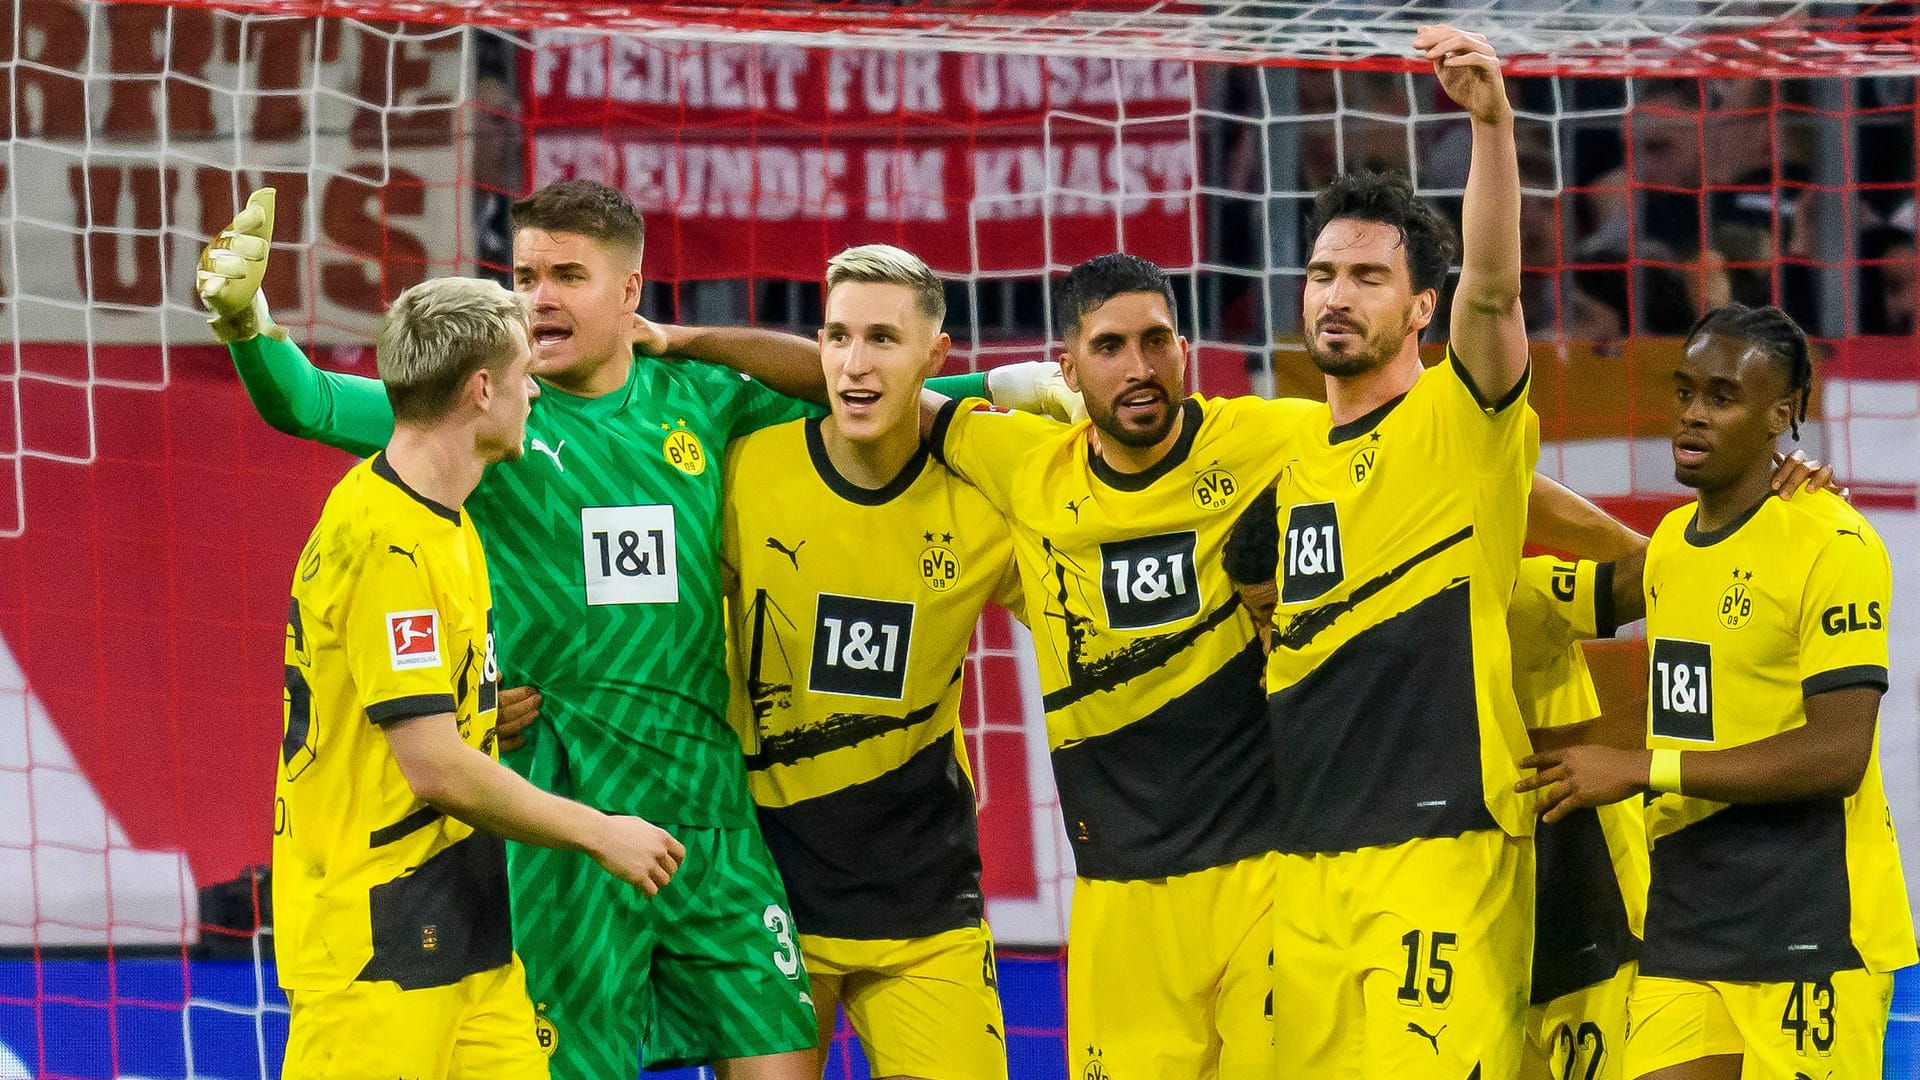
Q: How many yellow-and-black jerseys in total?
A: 6